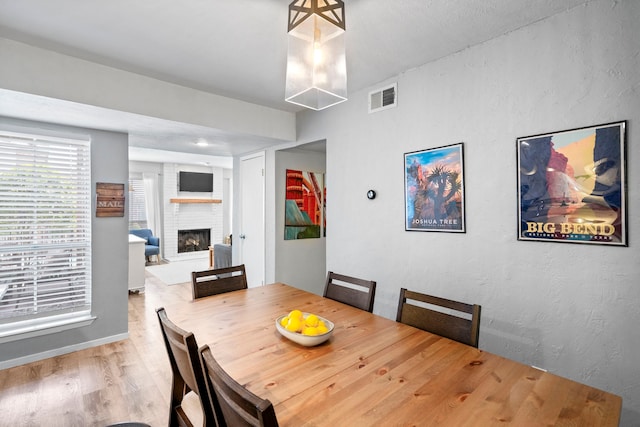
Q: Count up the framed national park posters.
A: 2